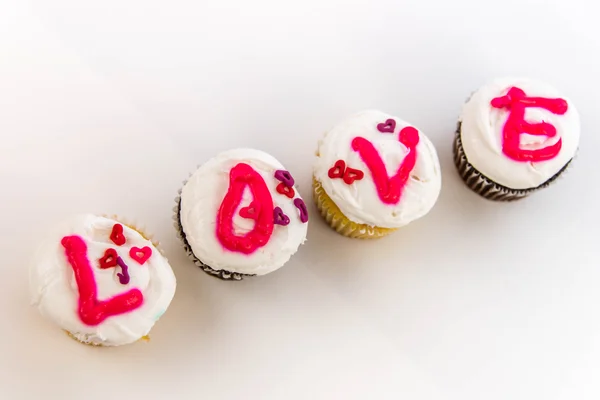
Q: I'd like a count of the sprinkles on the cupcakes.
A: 12